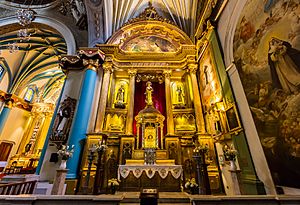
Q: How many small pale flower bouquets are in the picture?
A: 6